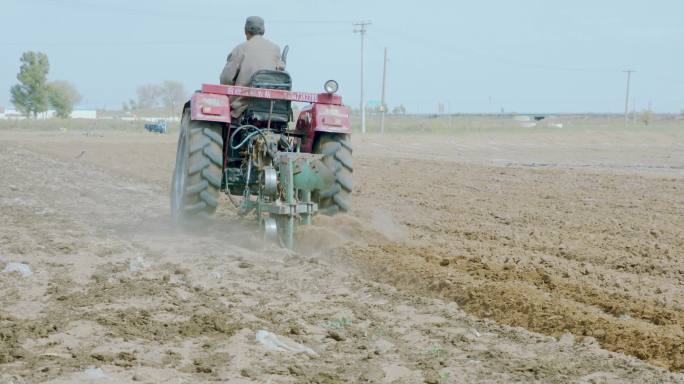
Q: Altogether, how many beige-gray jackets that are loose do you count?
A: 1